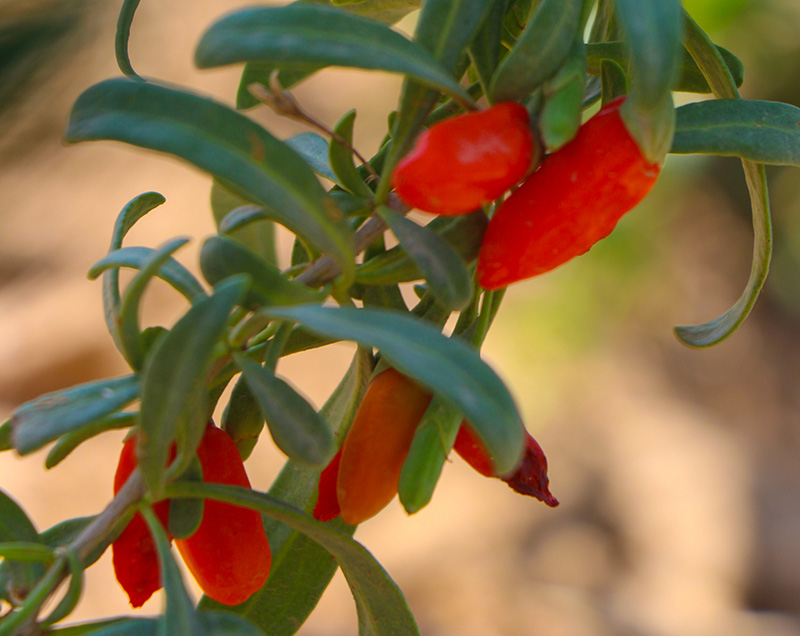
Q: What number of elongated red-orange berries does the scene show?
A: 7